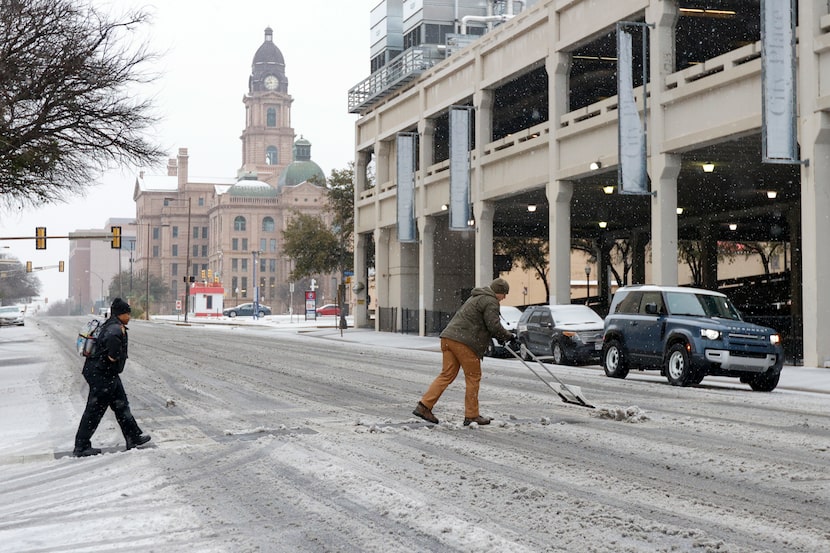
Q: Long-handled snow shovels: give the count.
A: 1